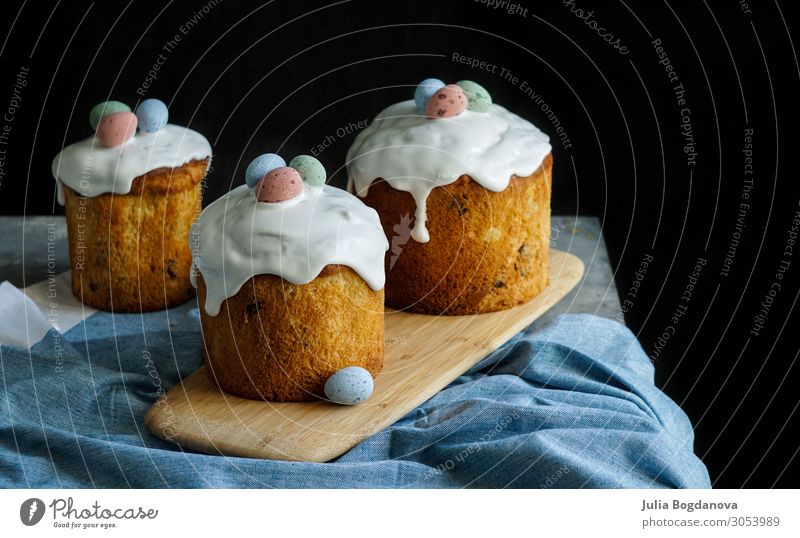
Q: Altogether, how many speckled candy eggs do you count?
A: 10